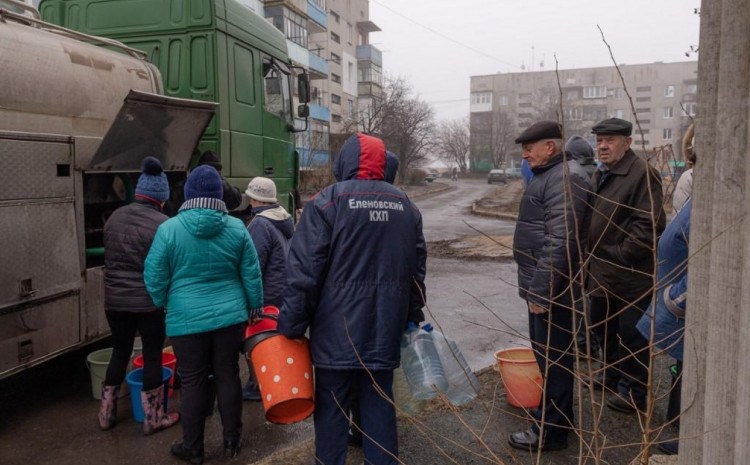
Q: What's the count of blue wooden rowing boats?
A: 0